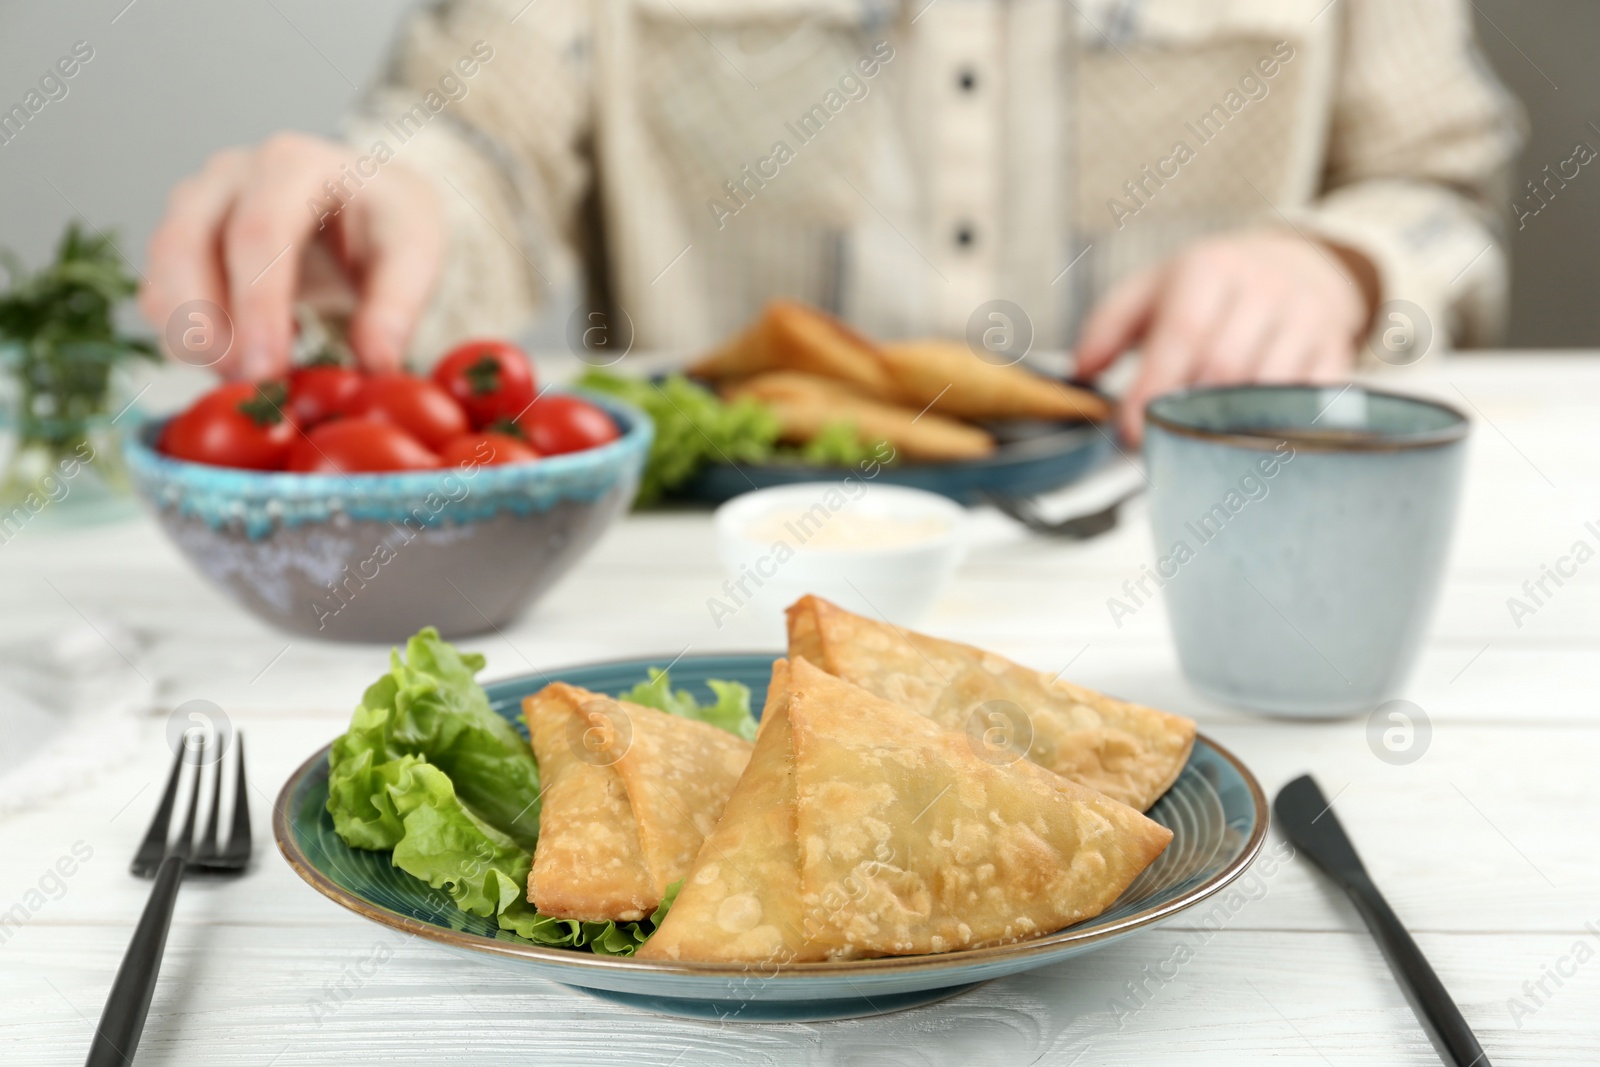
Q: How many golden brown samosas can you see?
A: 6